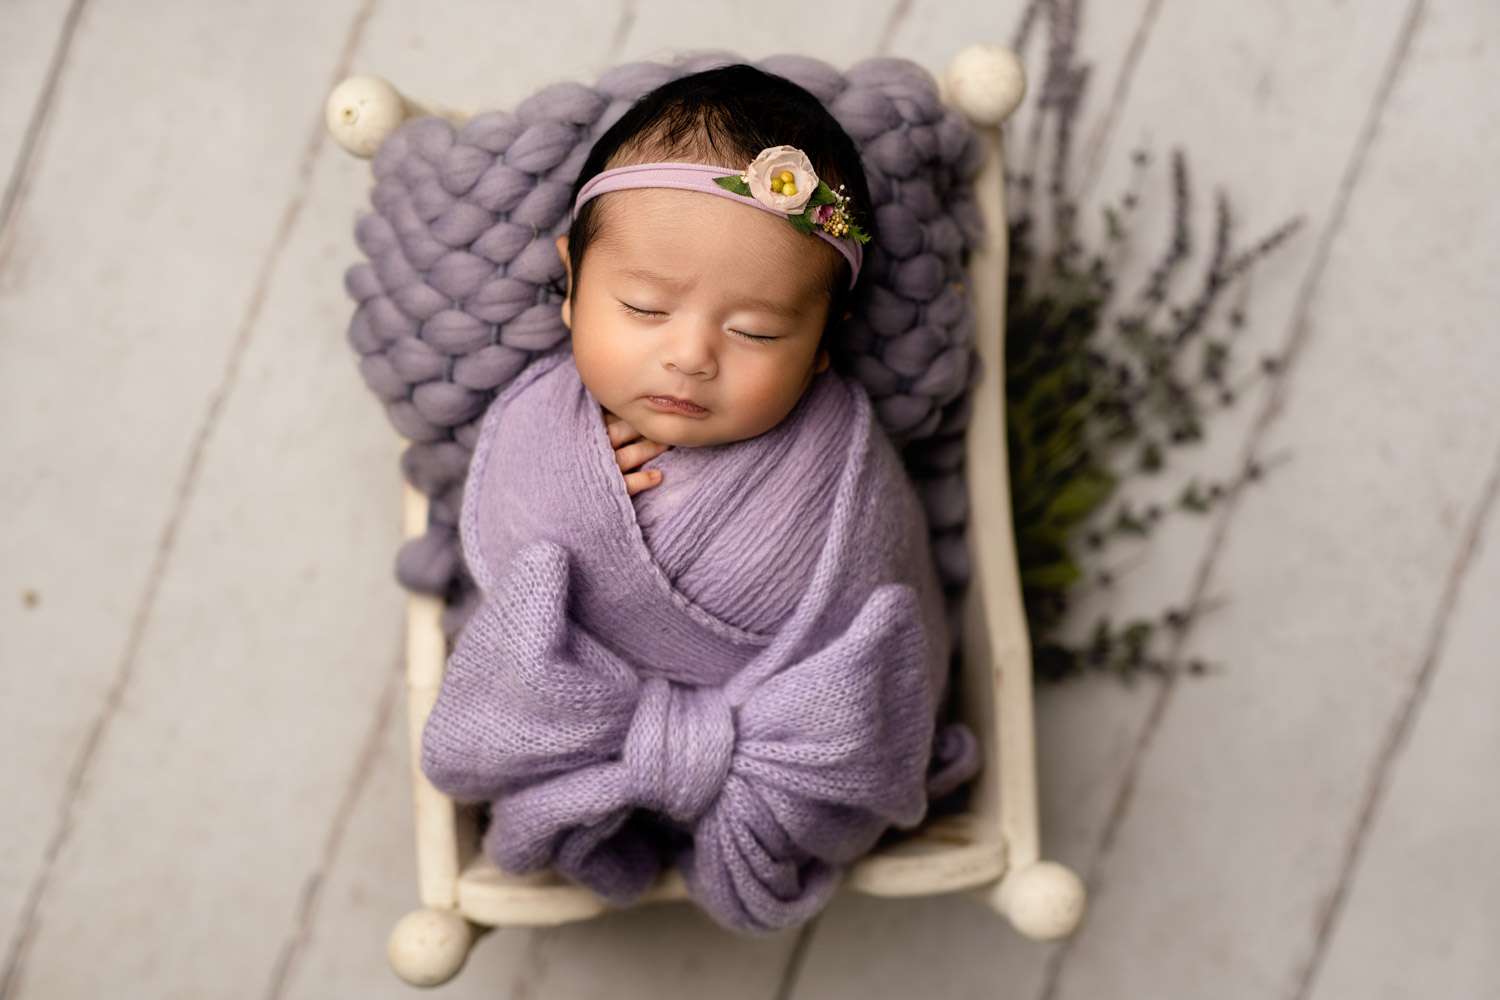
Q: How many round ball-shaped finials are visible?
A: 4